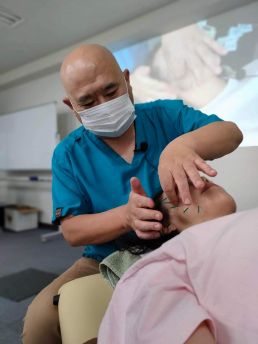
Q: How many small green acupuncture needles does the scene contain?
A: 5